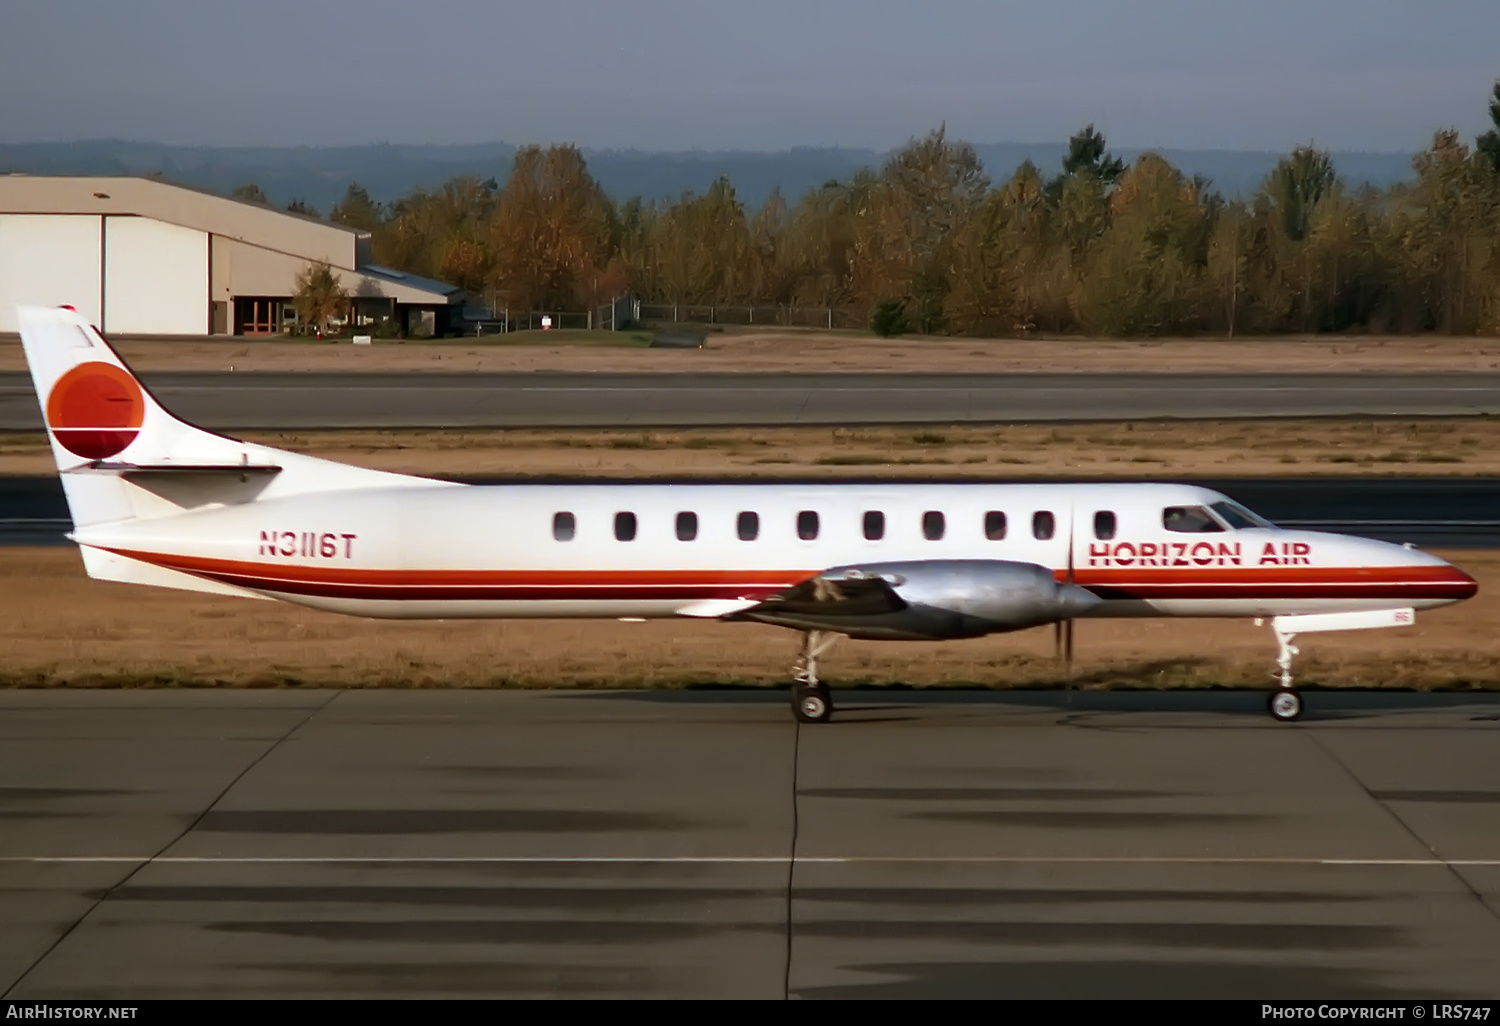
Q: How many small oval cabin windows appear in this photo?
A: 10